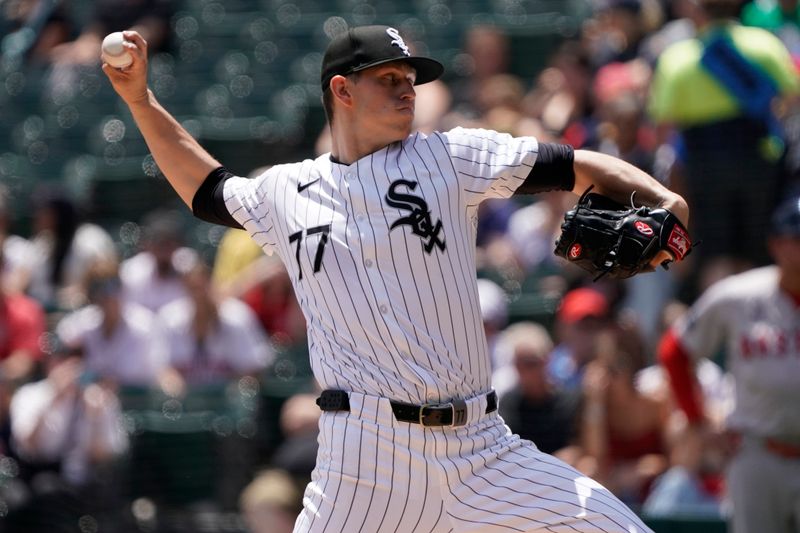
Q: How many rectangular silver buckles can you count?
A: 1